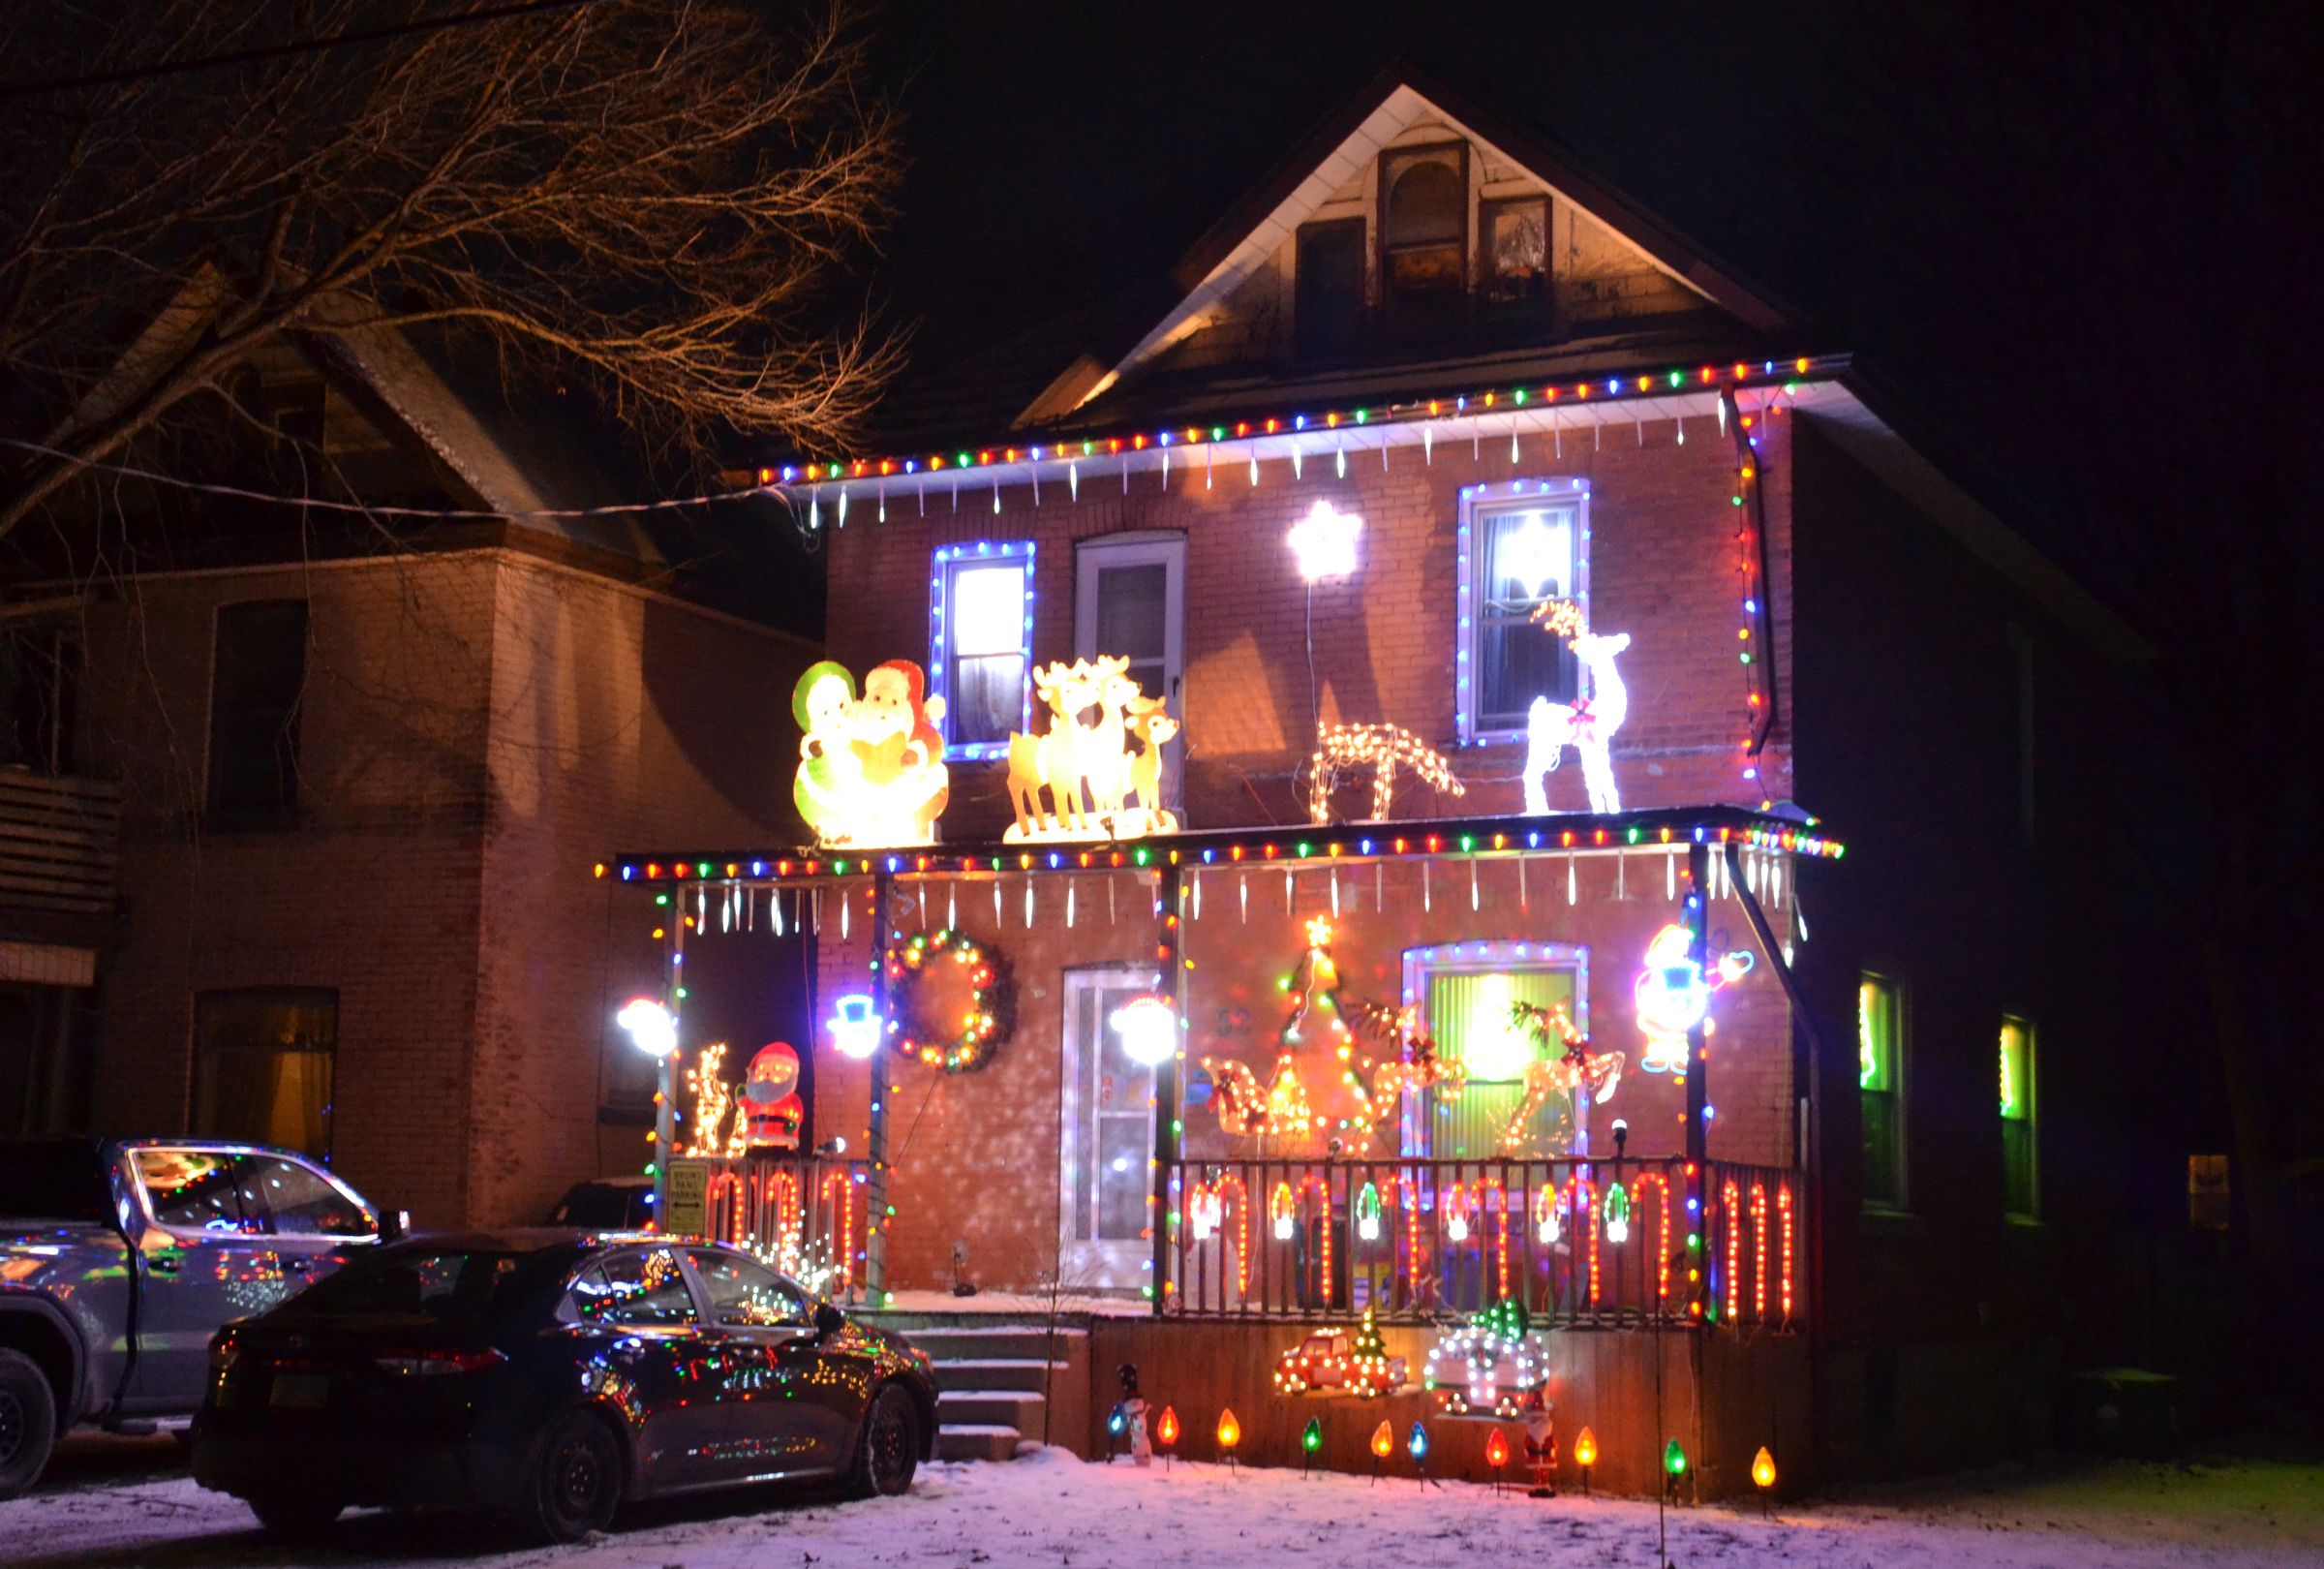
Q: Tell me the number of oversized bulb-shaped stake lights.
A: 10